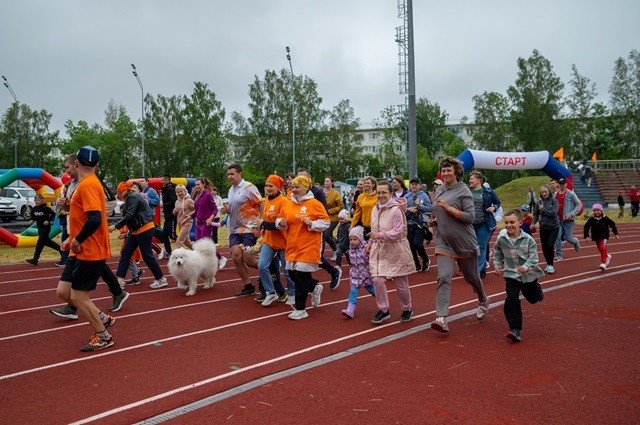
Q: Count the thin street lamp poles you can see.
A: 3